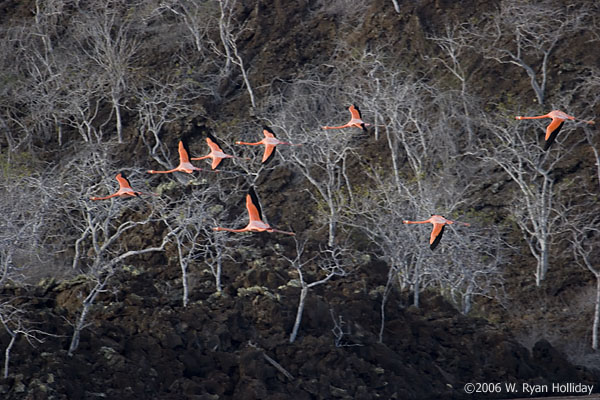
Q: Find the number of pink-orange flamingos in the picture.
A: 8